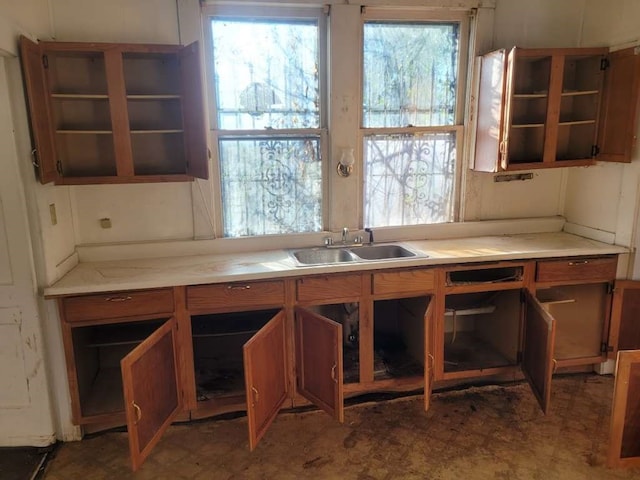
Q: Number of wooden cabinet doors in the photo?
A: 11